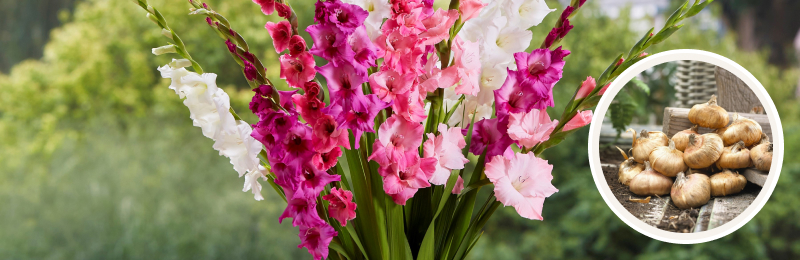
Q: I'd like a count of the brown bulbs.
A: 12